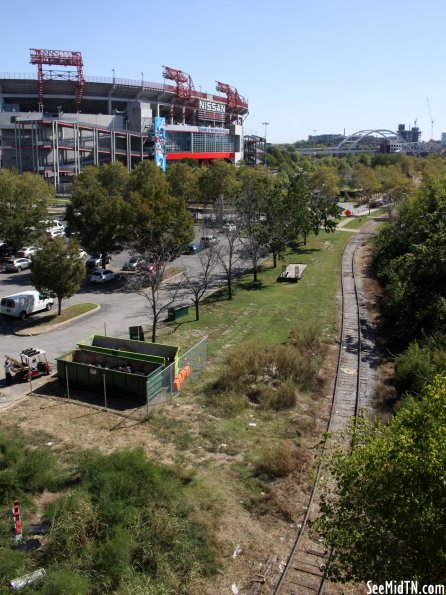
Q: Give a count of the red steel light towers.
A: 3